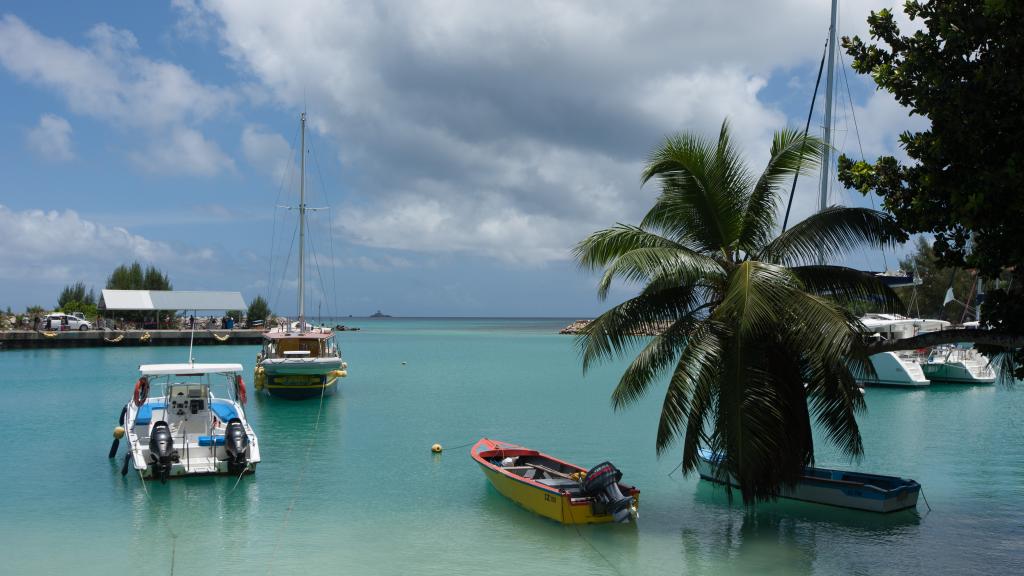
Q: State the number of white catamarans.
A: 2